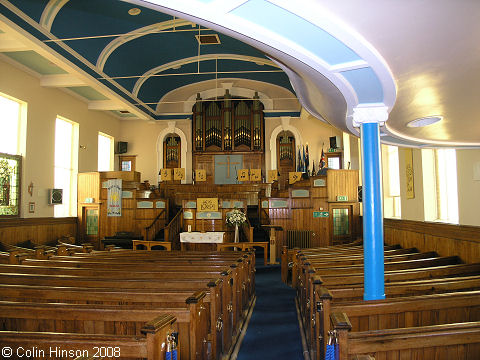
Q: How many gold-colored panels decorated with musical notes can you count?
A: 7